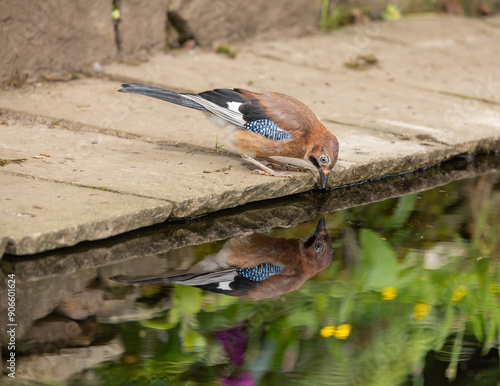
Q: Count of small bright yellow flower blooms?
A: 5